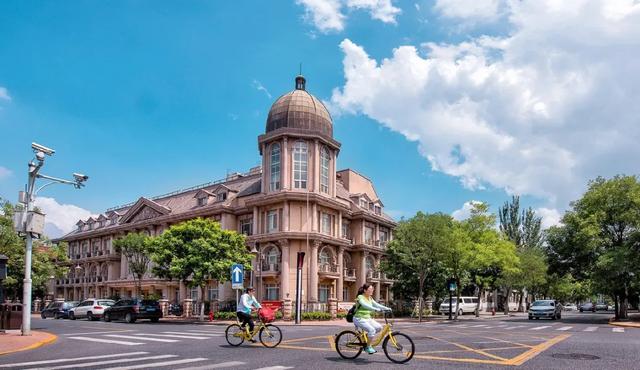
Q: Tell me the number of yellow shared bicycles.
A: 2